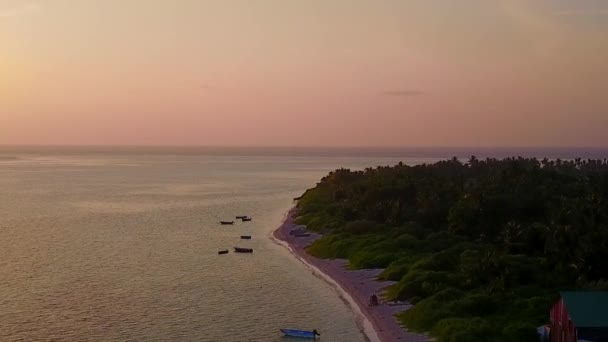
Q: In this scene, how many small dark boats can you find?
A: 6